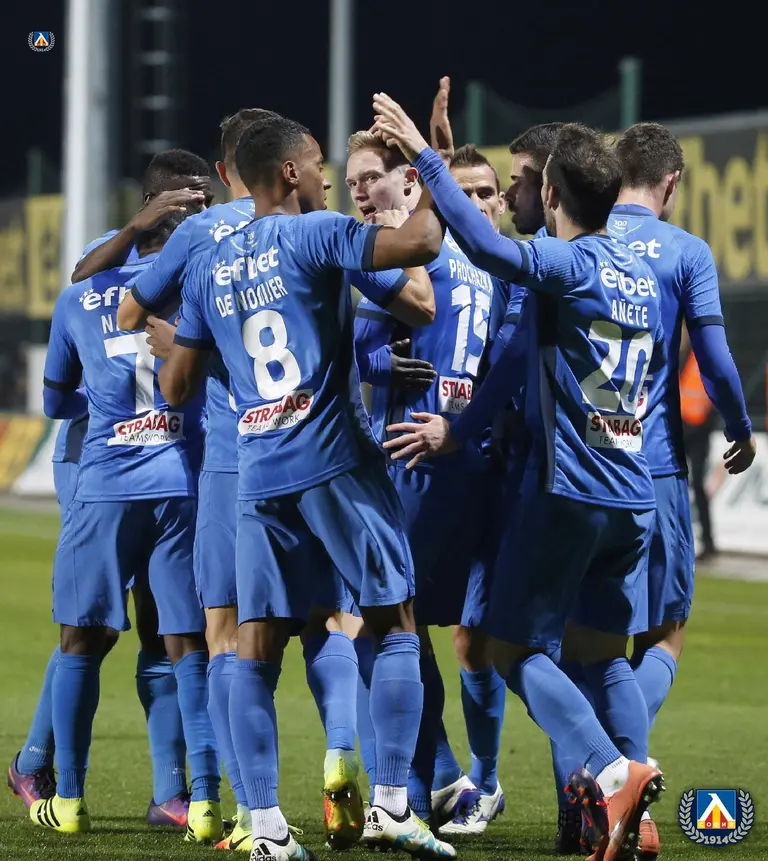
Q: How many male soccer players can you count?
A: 9